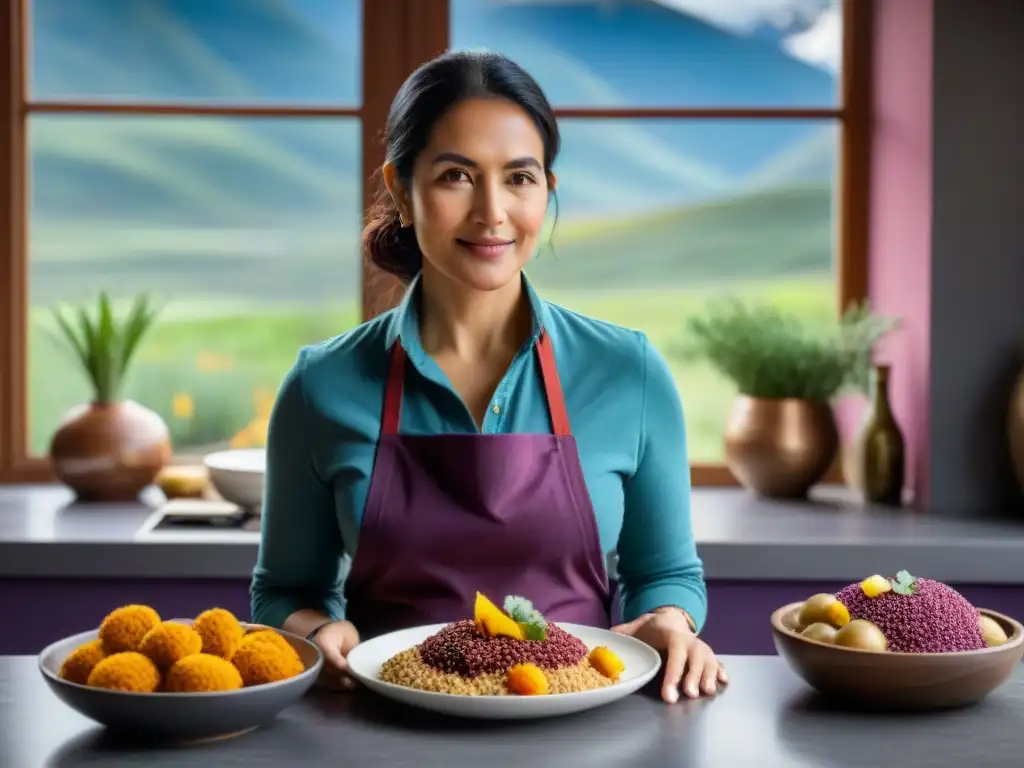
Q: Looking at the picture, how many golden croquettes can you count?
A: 7